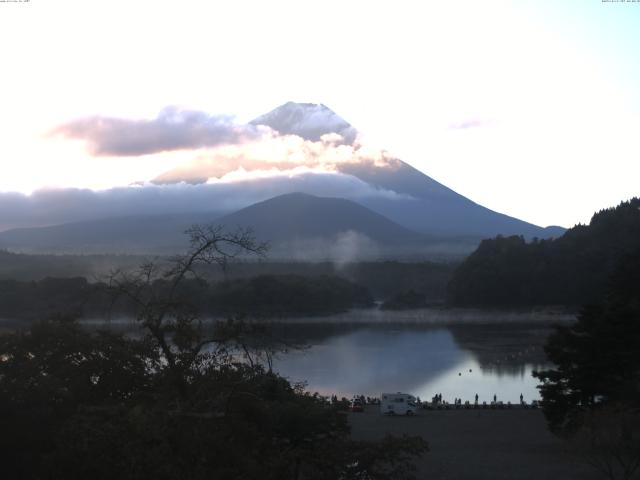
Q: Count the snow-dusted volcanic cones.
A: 1